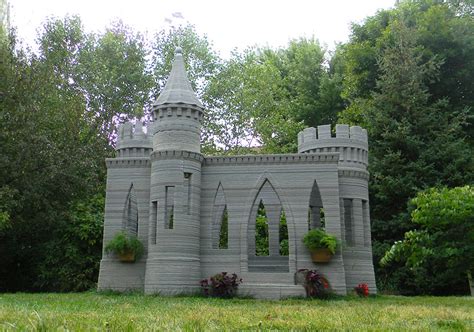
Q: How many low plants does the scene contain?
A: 3